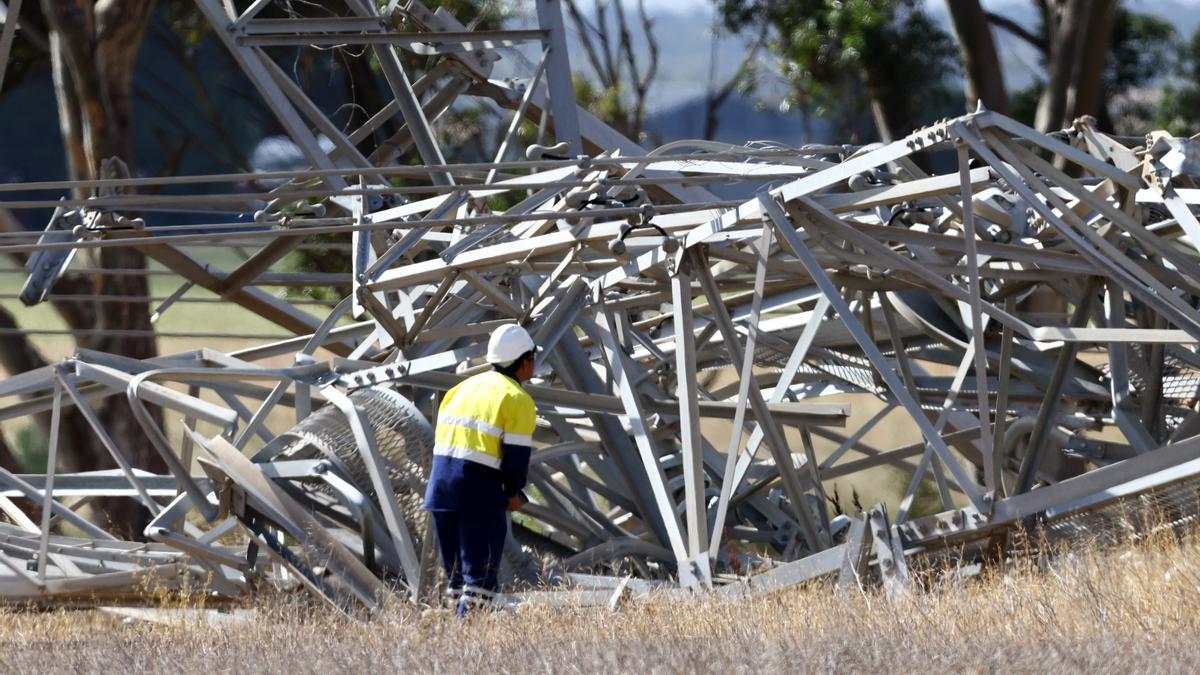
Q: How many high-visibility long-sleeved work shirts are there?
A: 1